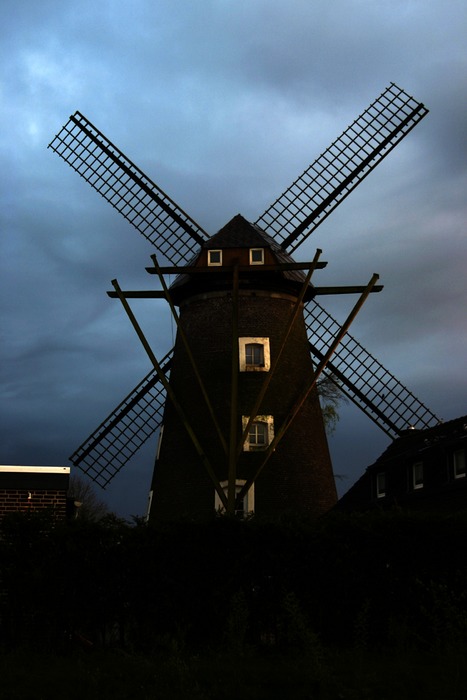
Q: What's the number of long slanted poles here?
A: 4